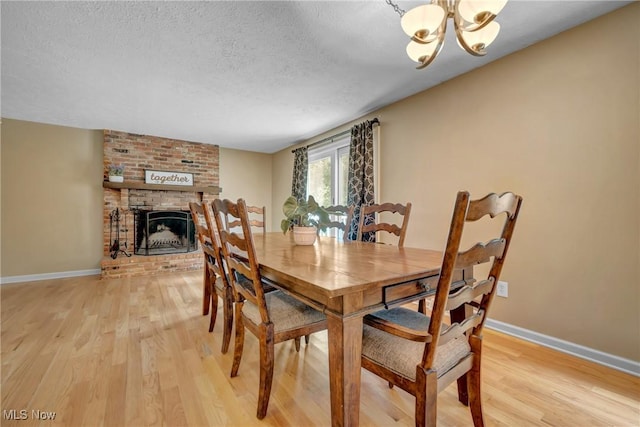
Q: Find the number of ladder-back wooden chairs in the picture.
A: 6